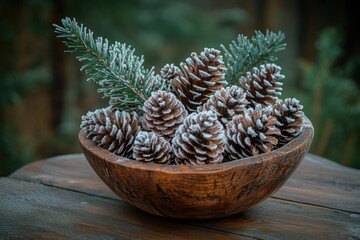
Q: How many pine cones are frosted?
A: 10